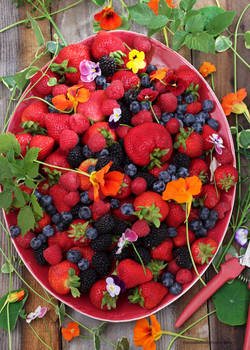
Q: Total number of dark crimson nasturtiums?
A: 2